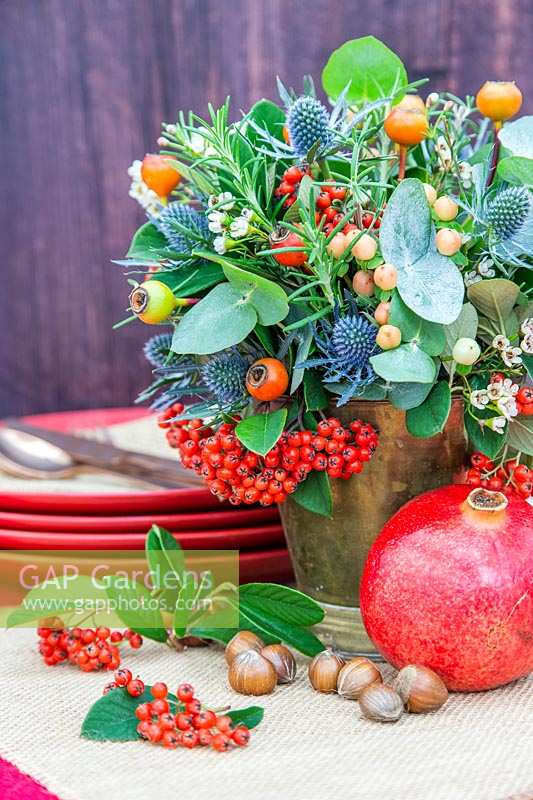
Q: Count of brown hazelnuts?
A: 7